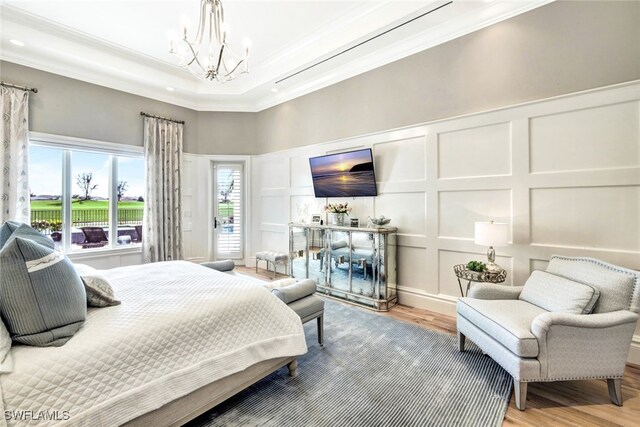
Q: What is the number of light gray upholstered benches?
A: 2